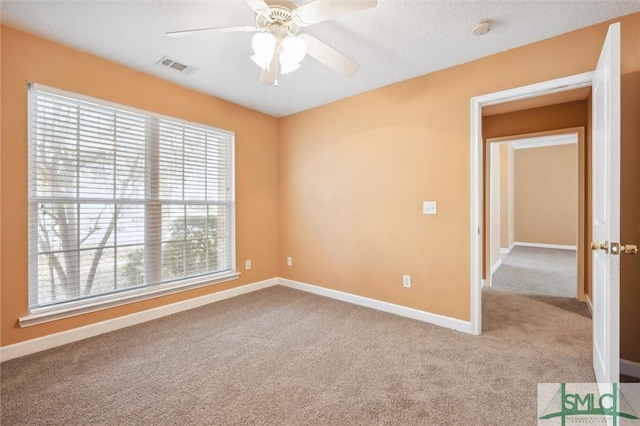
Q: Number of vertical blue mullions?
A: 0